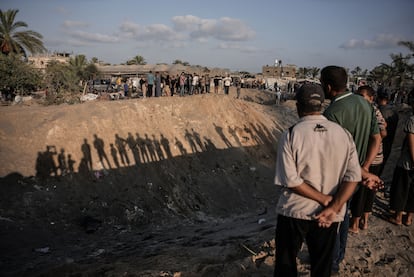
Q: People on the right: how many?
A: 5